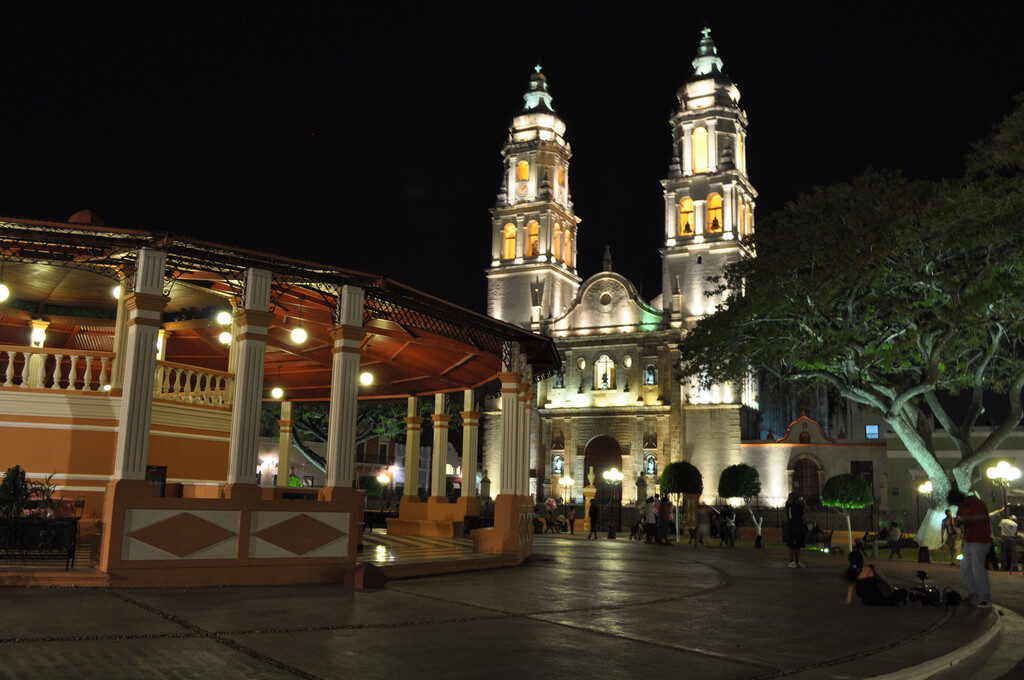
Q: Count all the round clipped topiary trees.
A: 3